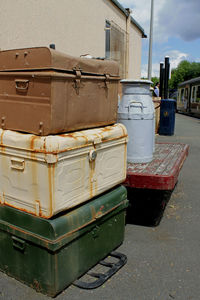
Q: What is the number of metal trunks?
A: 3